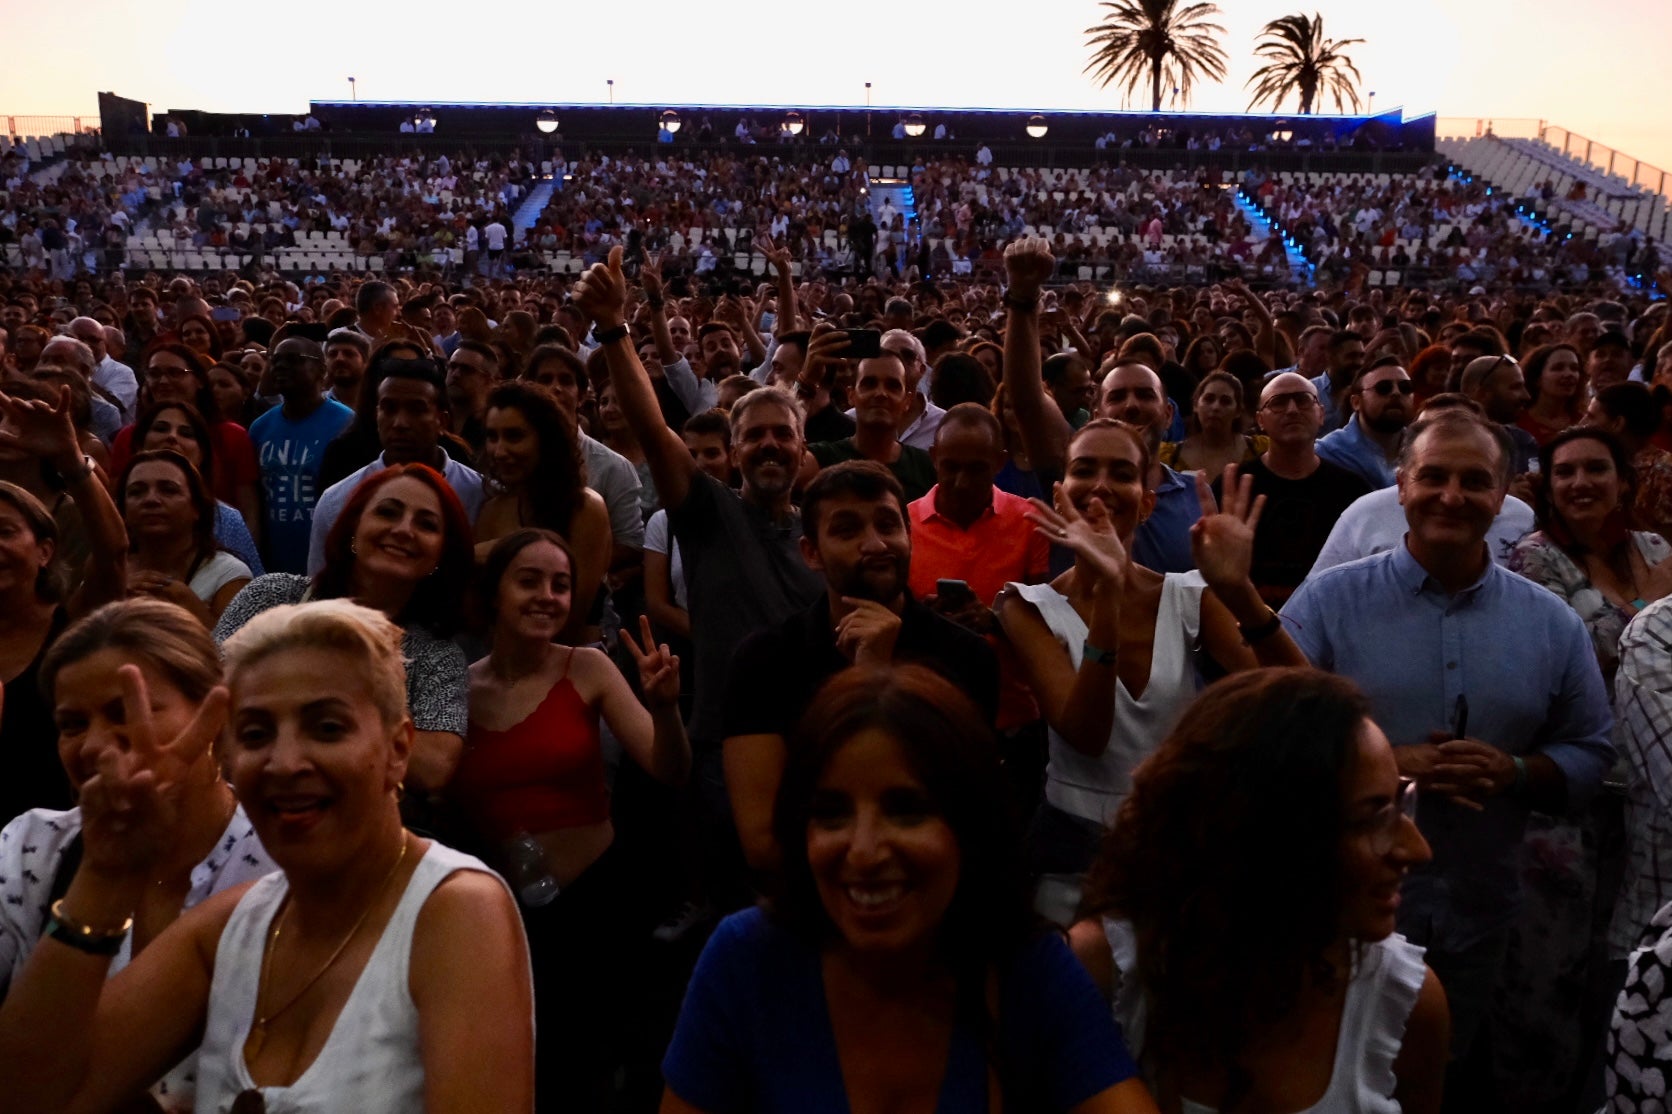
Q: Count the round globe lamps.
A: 7